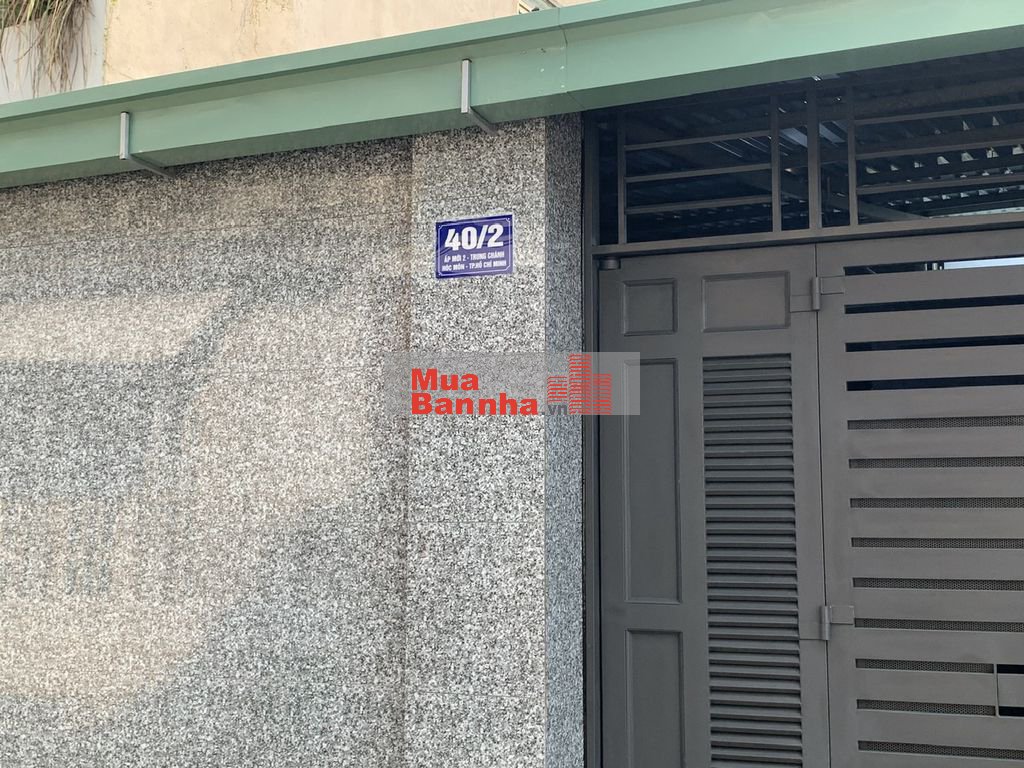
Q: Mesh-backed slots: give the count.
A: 9